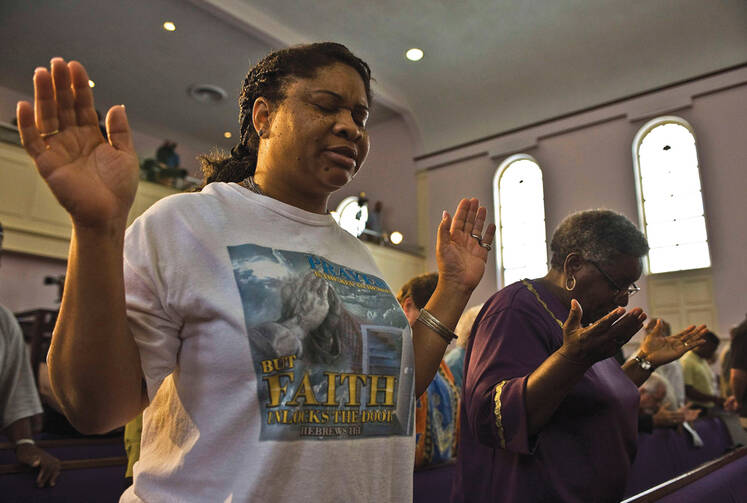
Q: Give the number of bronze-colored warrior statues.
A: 0